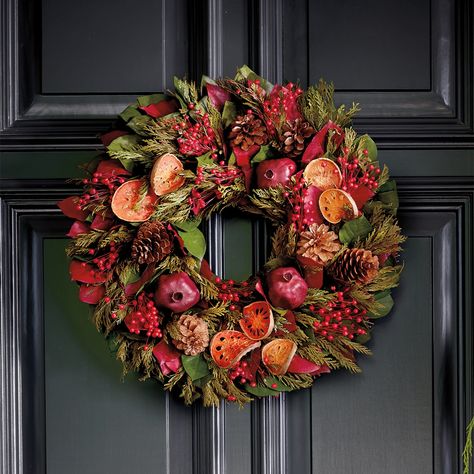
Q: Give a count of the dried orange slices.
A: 7